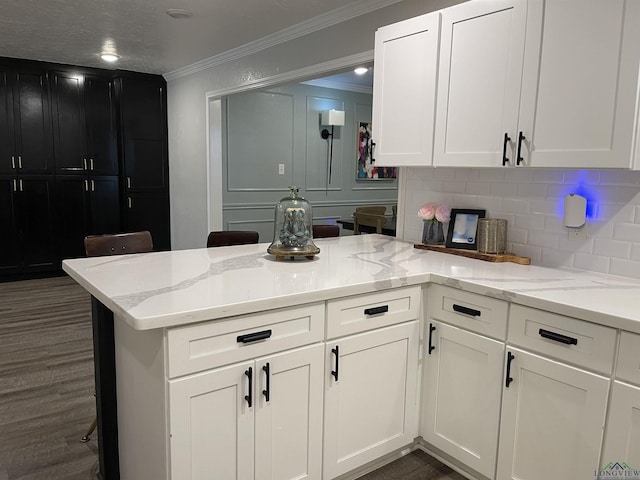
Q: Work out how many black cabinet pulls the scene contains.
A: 12